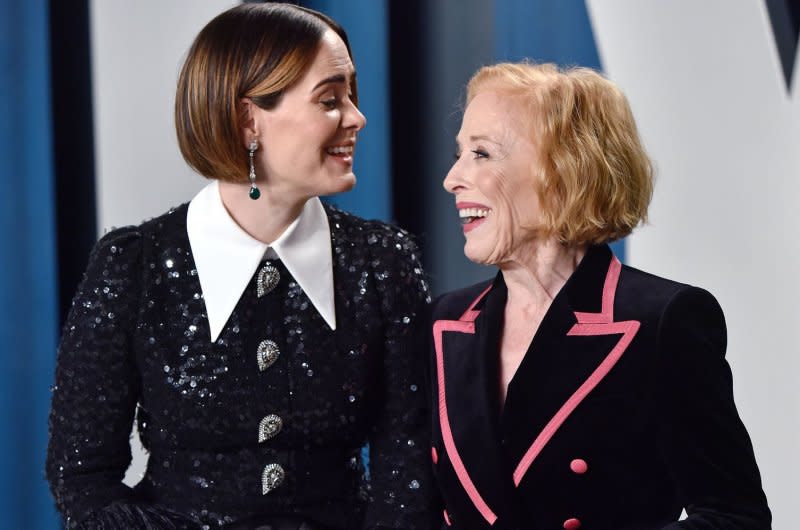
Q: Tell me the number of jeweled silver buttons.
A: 4